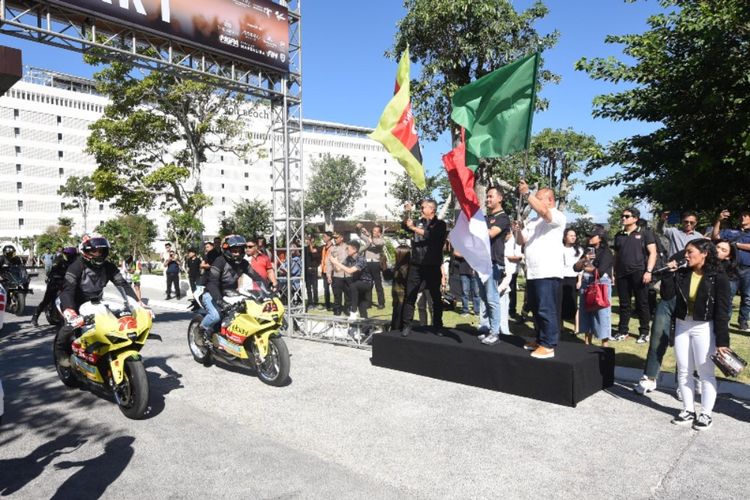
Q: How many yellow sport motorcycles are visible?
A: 2